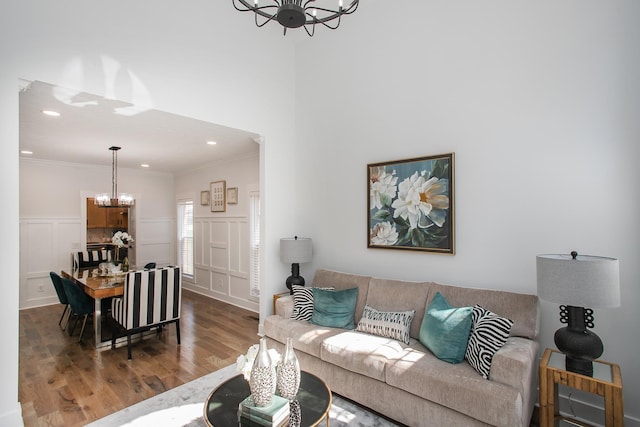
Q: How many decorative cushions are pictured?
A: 5